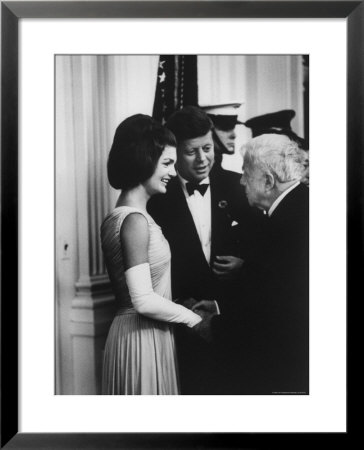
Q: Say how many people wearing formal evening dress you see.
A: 3